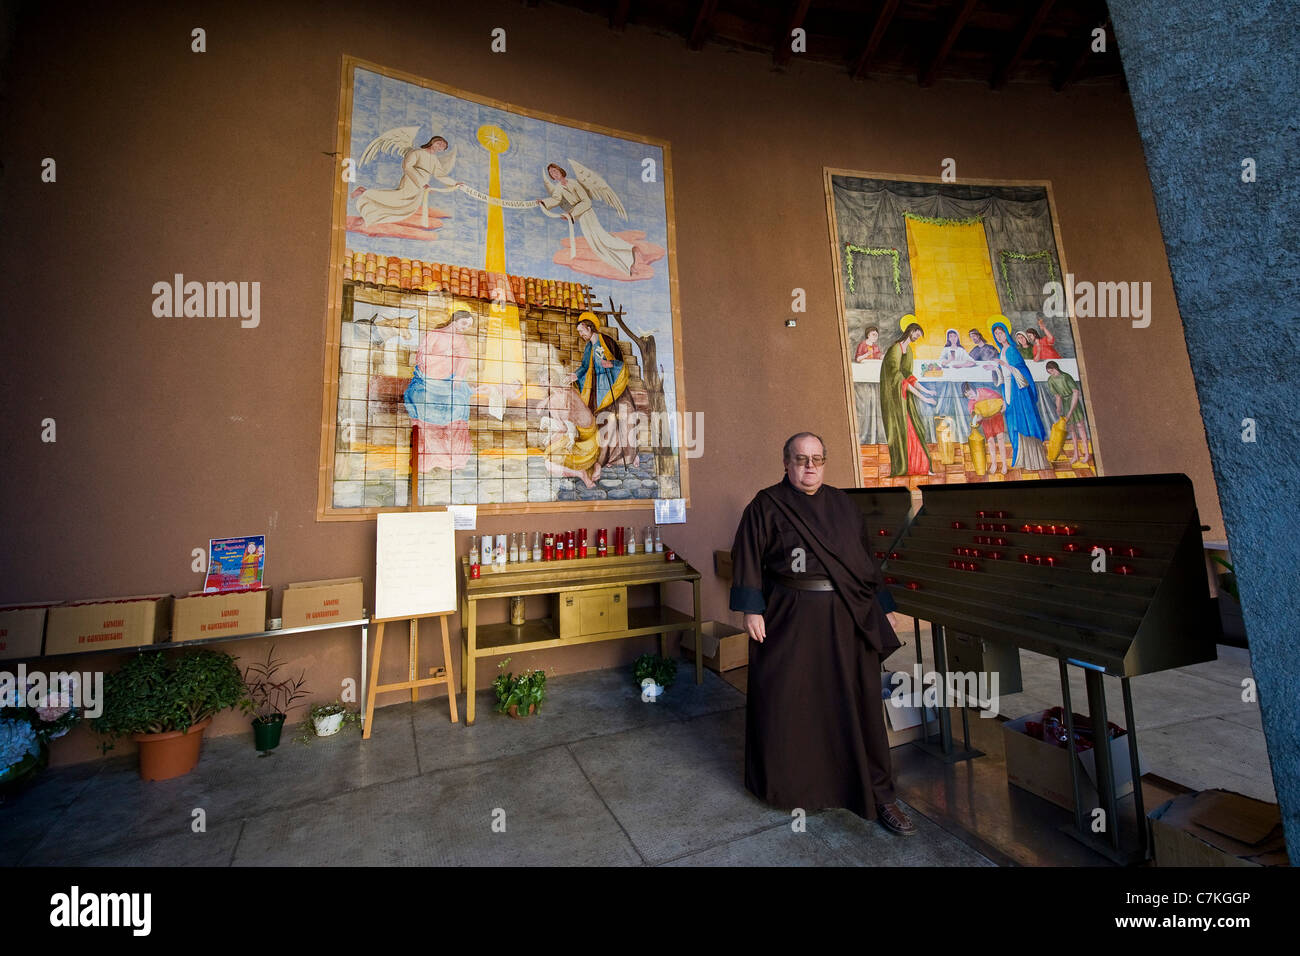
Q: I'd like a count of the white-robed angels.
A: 2